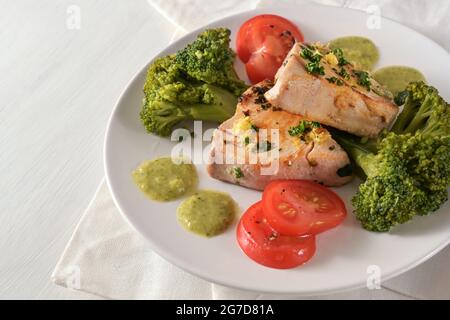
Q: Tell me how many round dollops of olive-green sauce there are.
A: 4